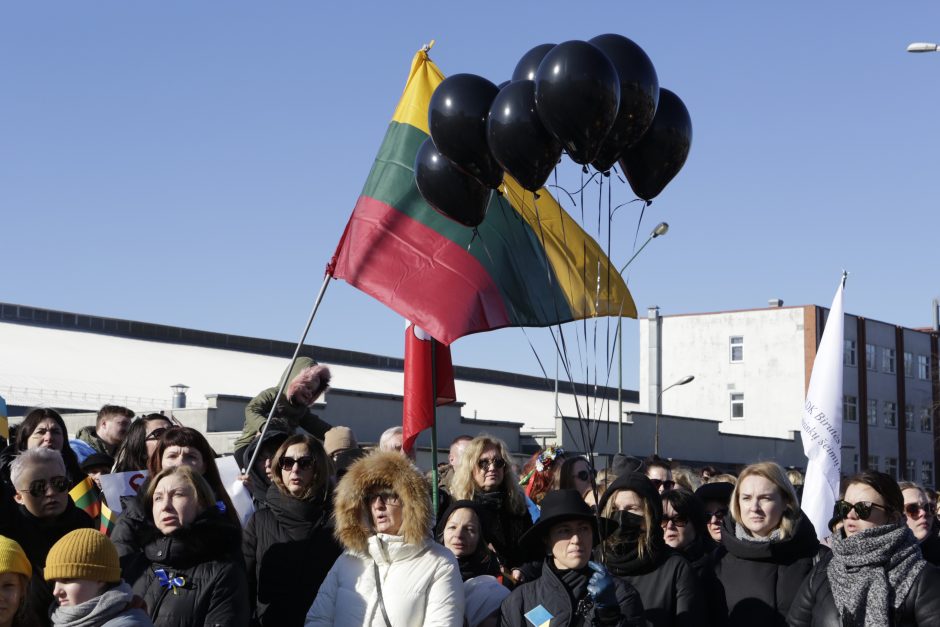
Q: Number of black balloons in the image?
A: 8